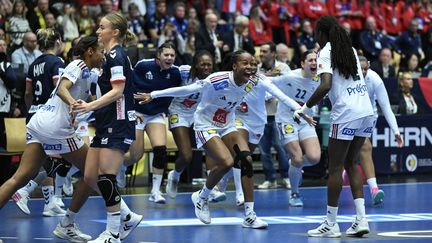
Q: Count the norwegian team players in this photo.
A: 2